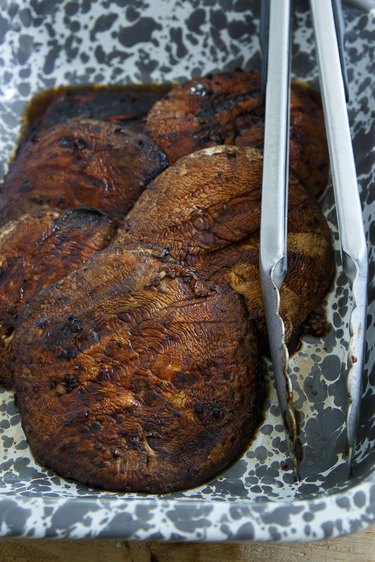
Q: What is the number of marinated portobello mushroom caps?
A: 5